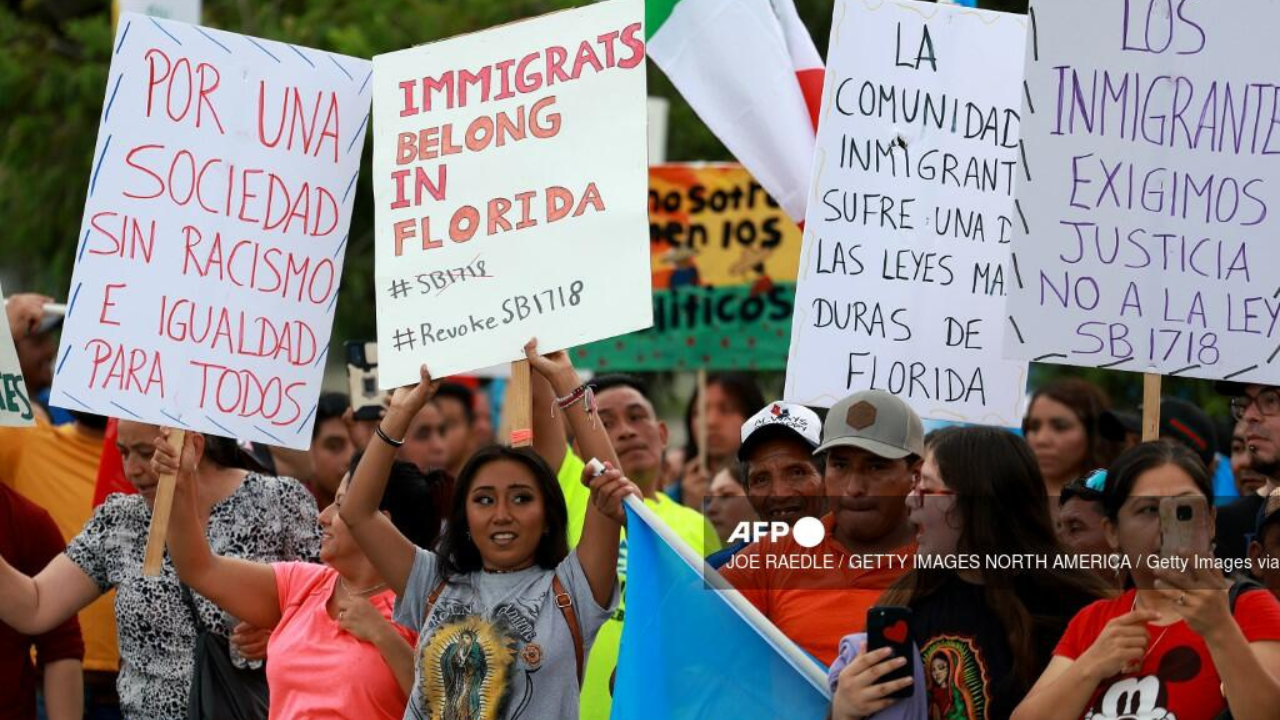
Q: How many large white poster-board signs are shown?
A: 4